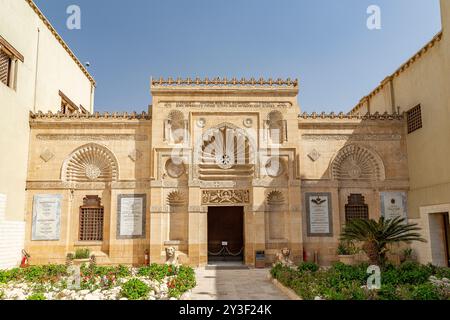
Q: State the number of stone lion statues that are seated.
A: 2